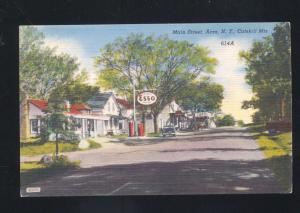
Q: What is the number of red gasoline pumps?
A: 2